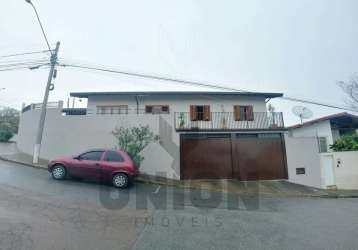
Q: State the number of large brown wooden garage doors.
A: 2